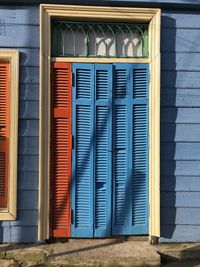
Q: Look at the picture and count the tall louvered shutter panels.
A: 5